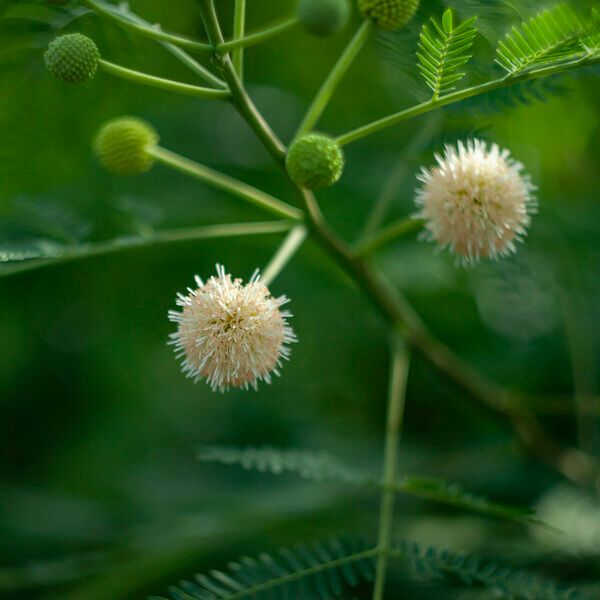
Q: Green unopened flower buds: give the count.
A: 5